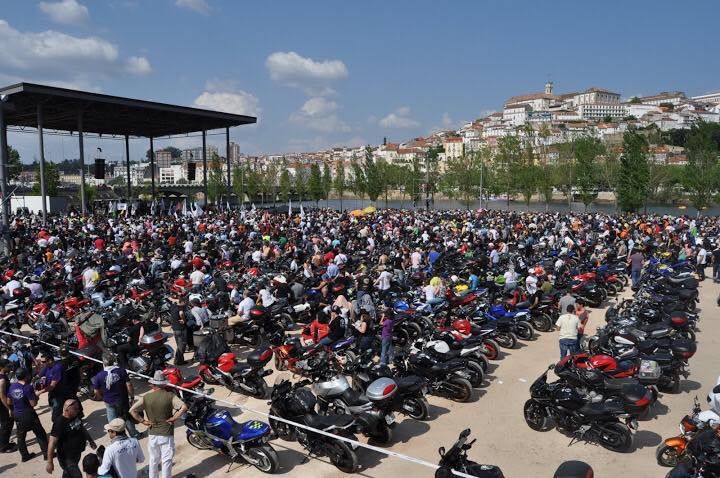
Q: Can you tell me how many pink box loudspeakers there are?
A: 0